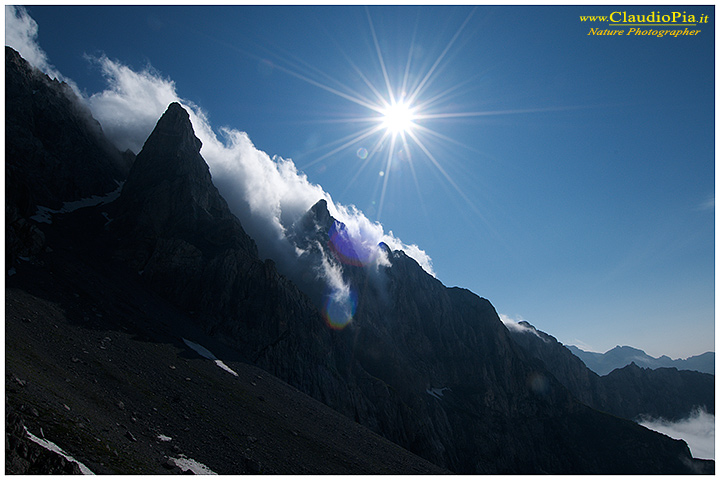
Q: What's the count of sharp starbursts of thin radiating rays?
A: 1